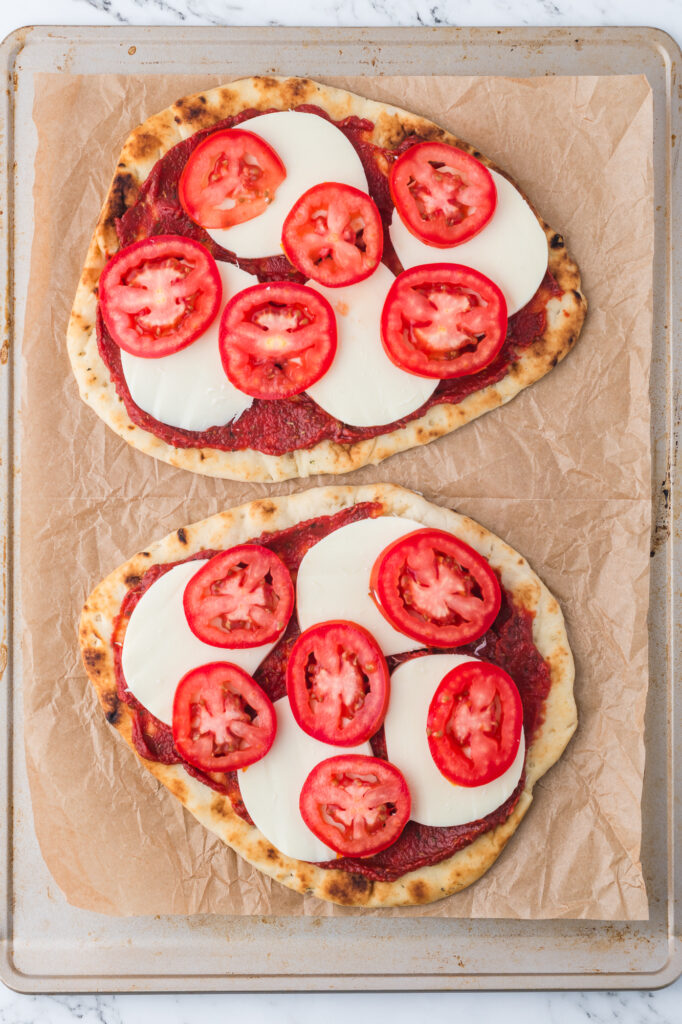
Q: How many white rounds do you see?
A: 8